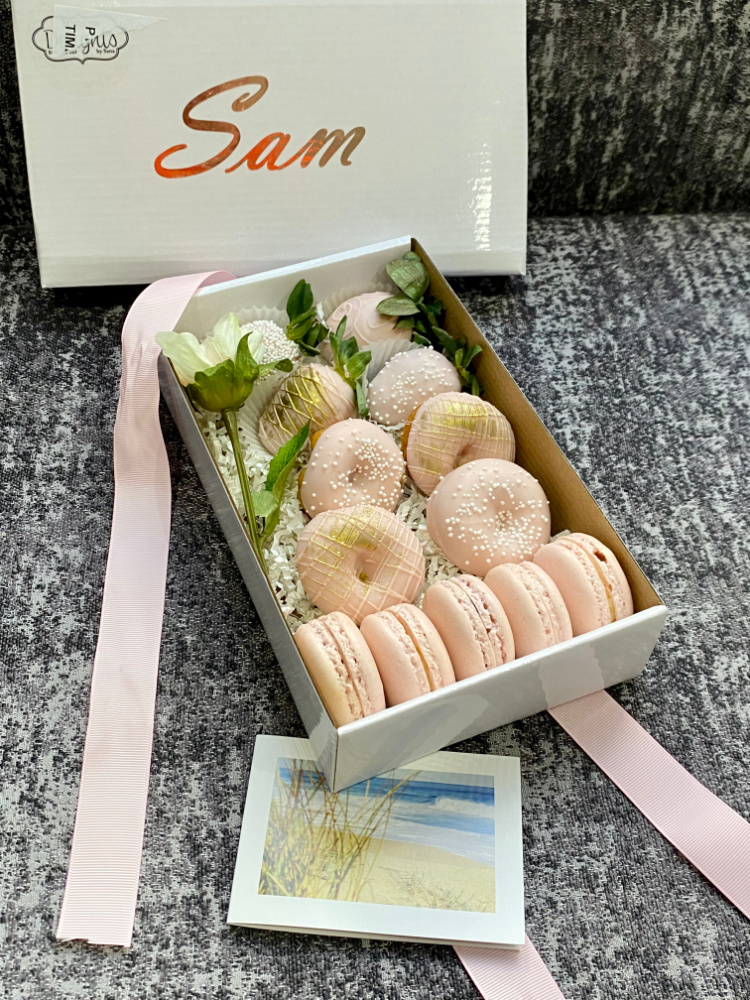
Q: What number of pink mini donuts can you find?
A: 4